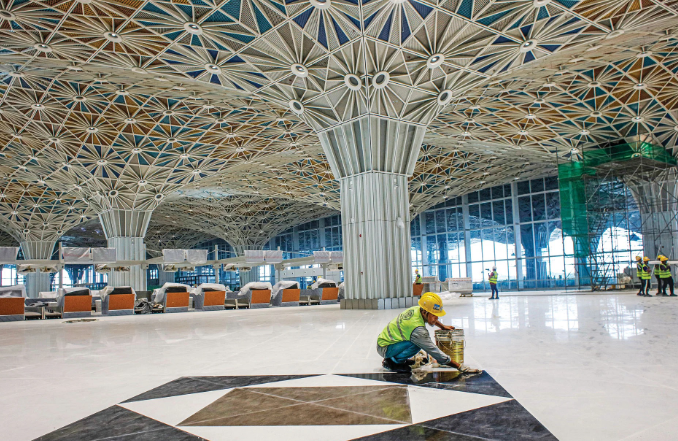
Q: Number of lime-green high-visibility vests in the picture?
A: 7